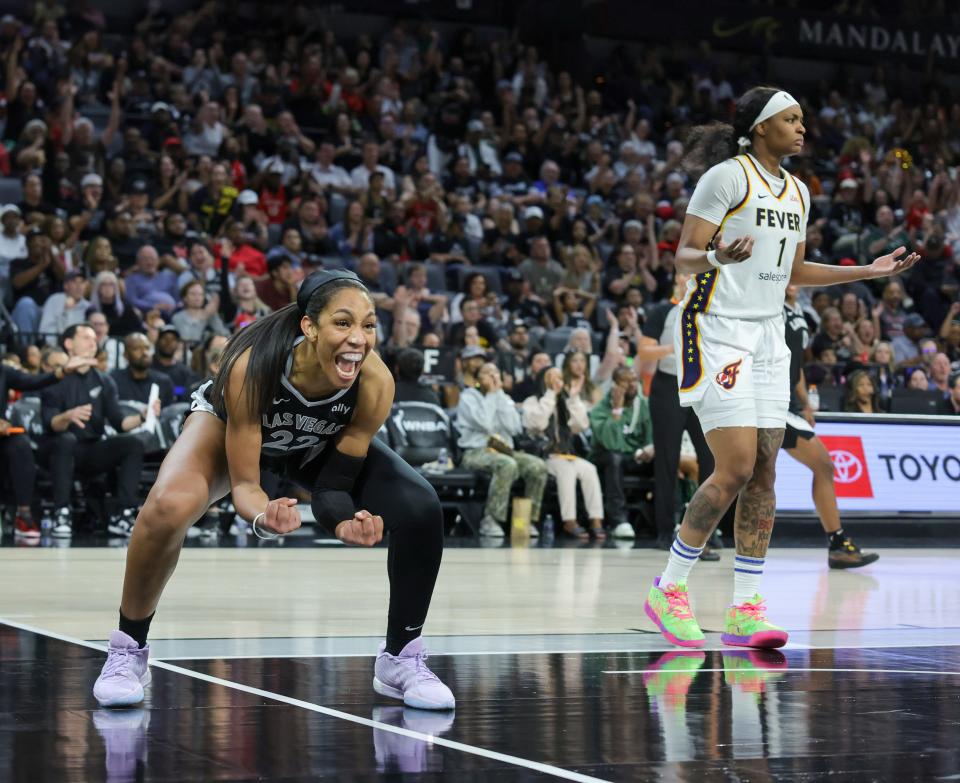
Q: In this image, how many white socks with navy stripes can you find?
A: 2